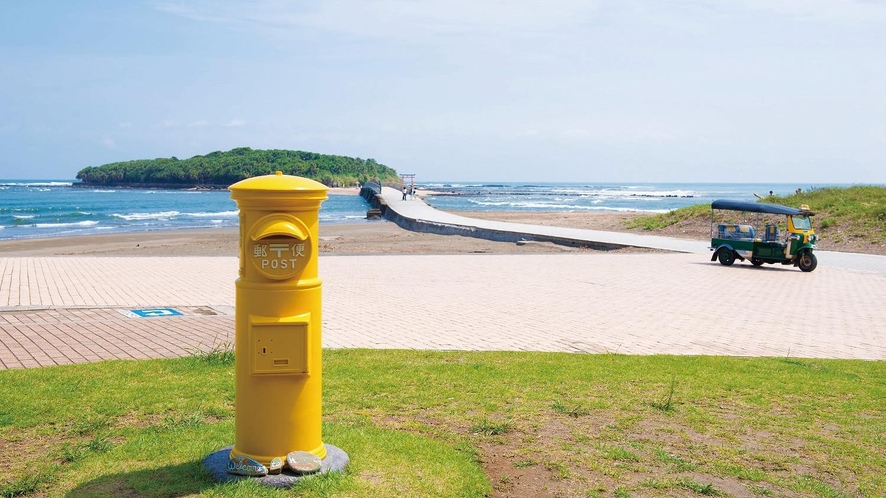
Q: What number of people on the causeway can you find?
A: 3